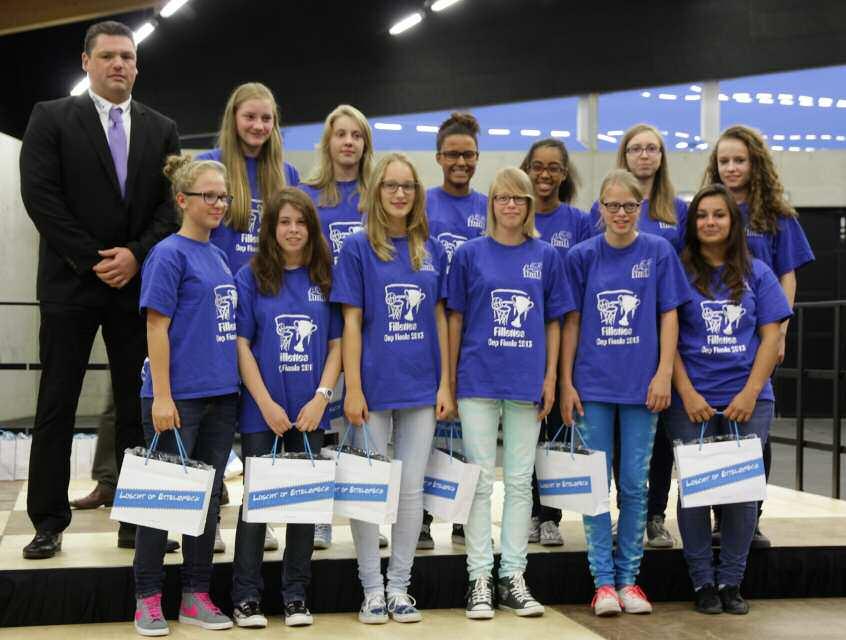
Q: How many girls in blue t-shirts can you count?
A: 12